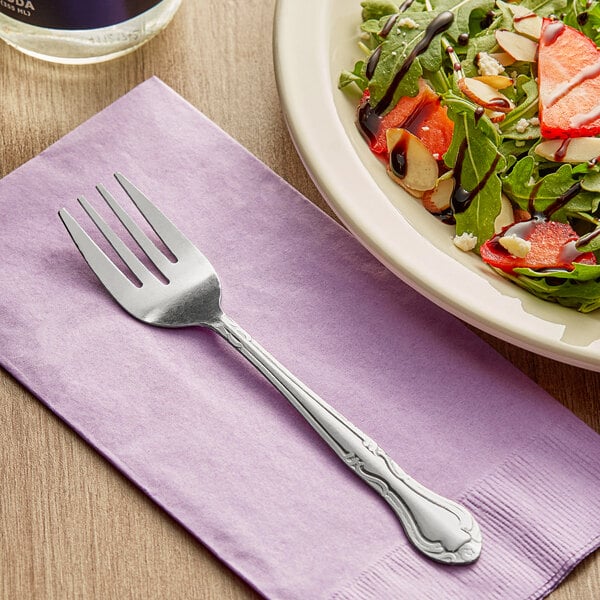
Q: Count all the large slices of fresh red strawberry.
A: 3